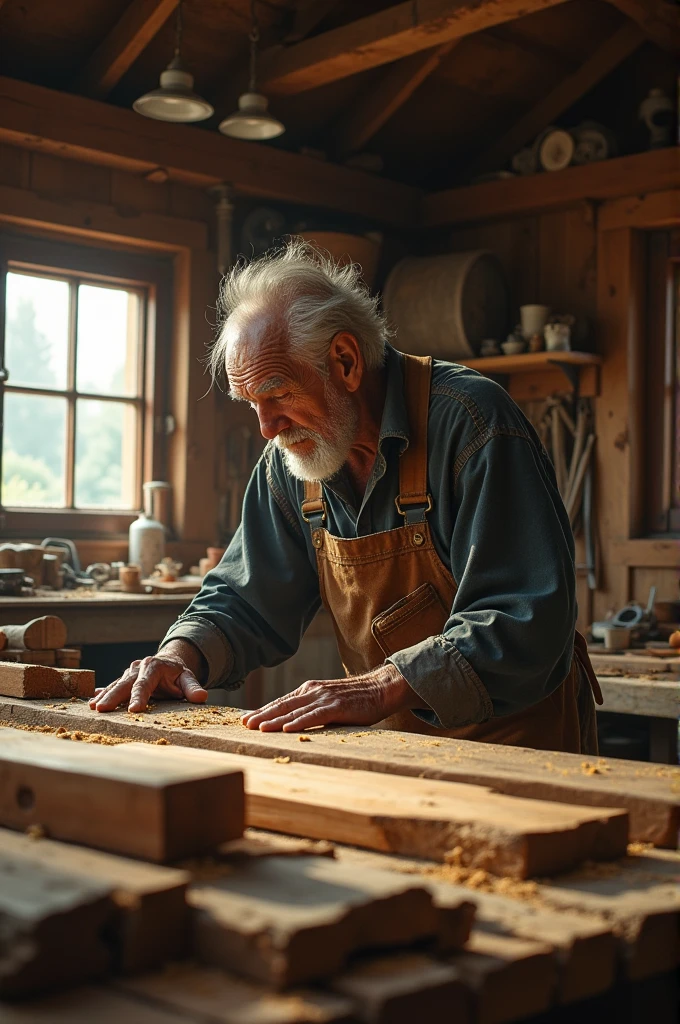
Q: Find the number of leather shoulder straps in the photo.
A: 2